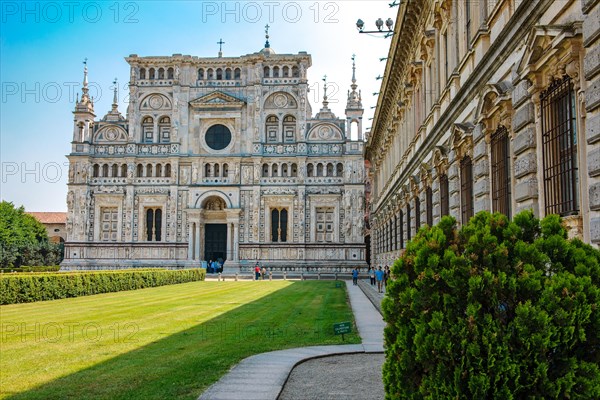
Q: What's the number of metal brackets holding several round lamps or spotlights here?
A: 1